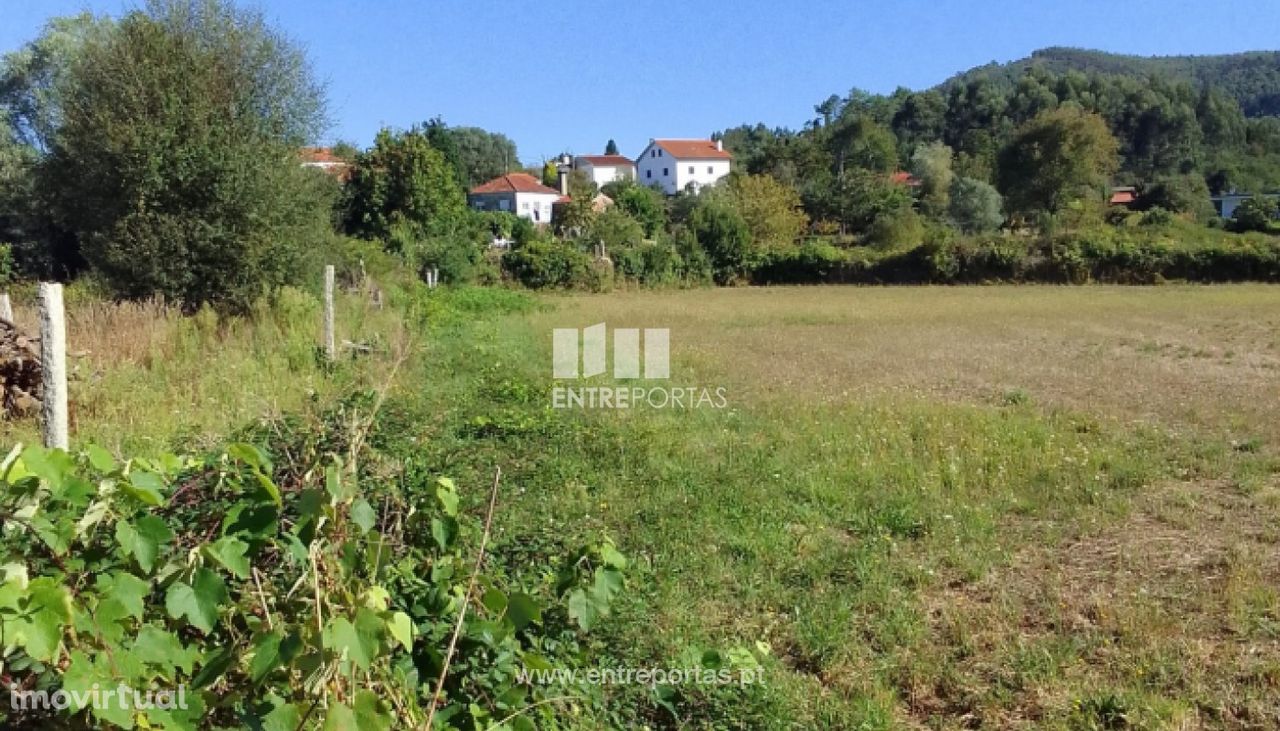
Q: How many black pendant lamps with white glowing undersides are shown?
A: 0